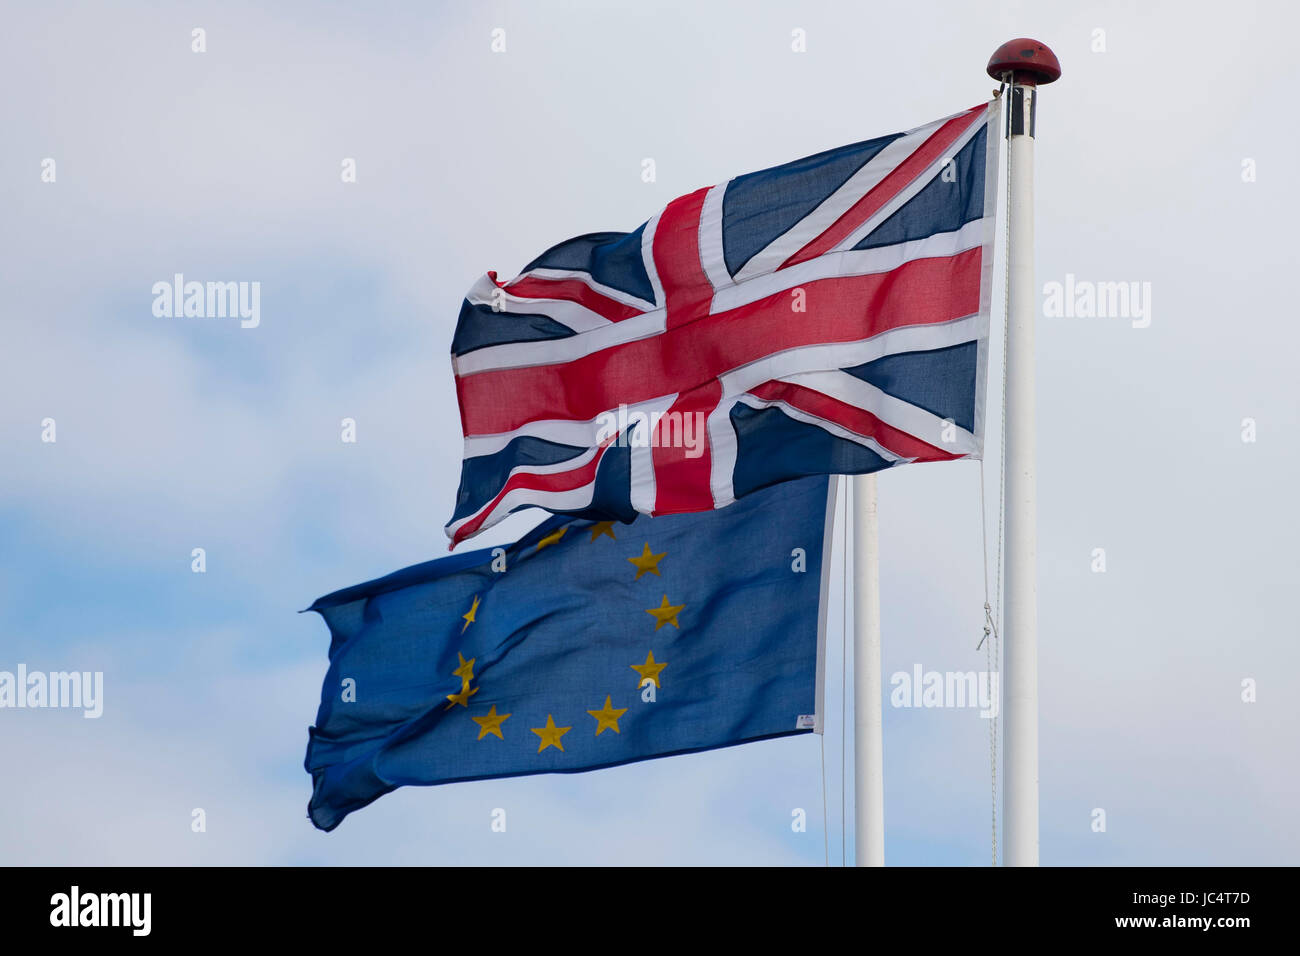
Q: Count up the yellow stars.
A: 11